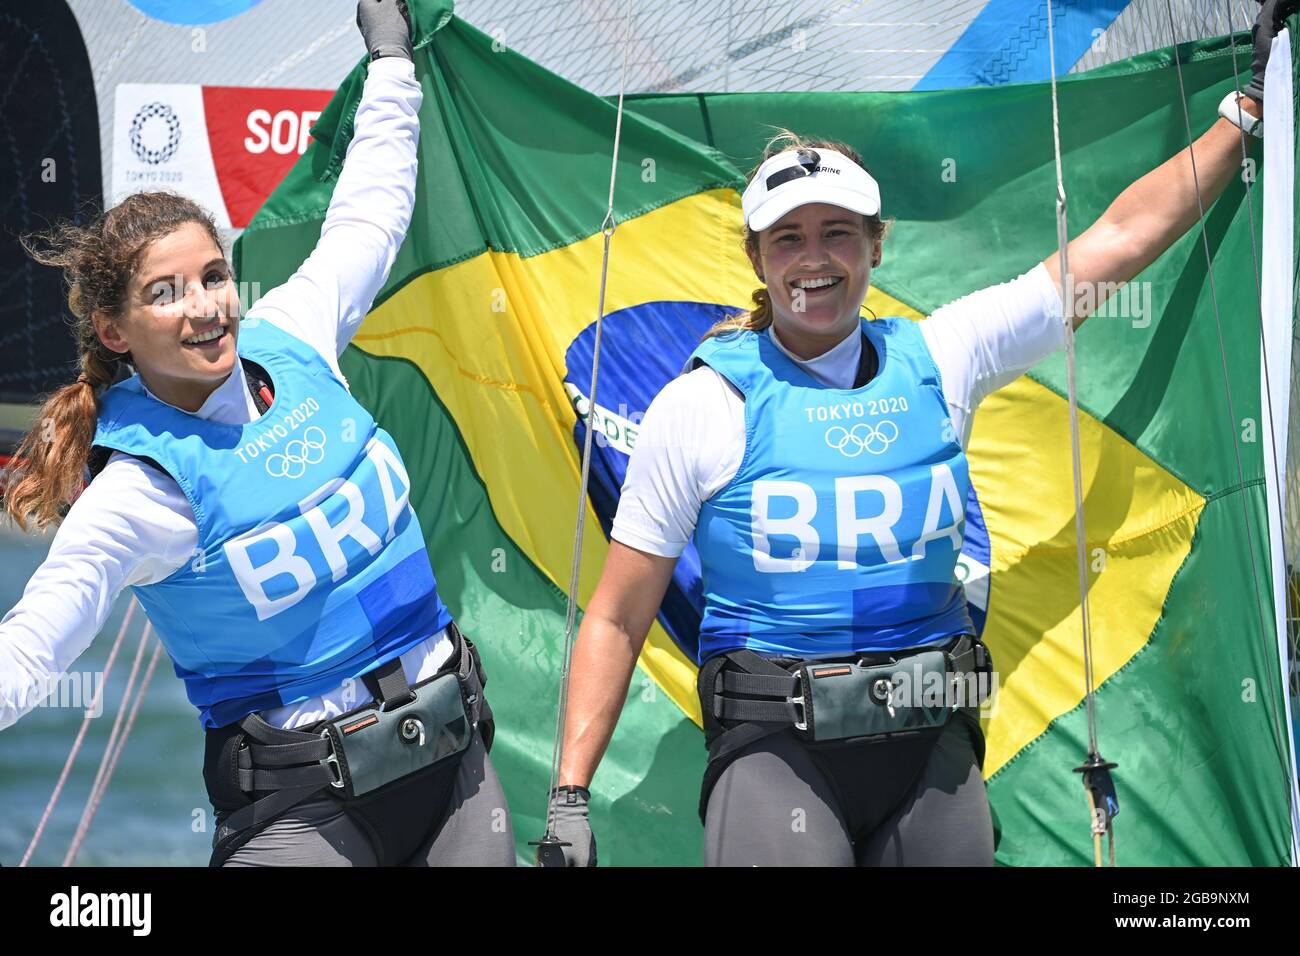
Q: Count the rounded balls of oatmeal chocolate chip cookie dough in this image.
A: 0